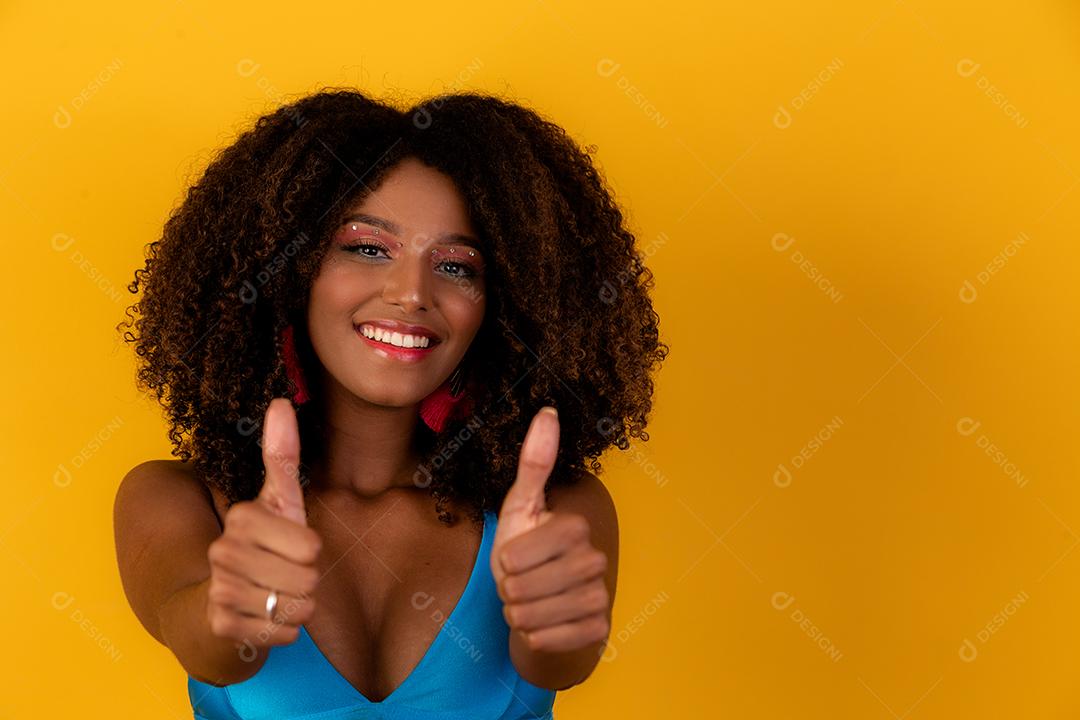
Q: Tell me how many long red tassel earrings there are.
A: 2